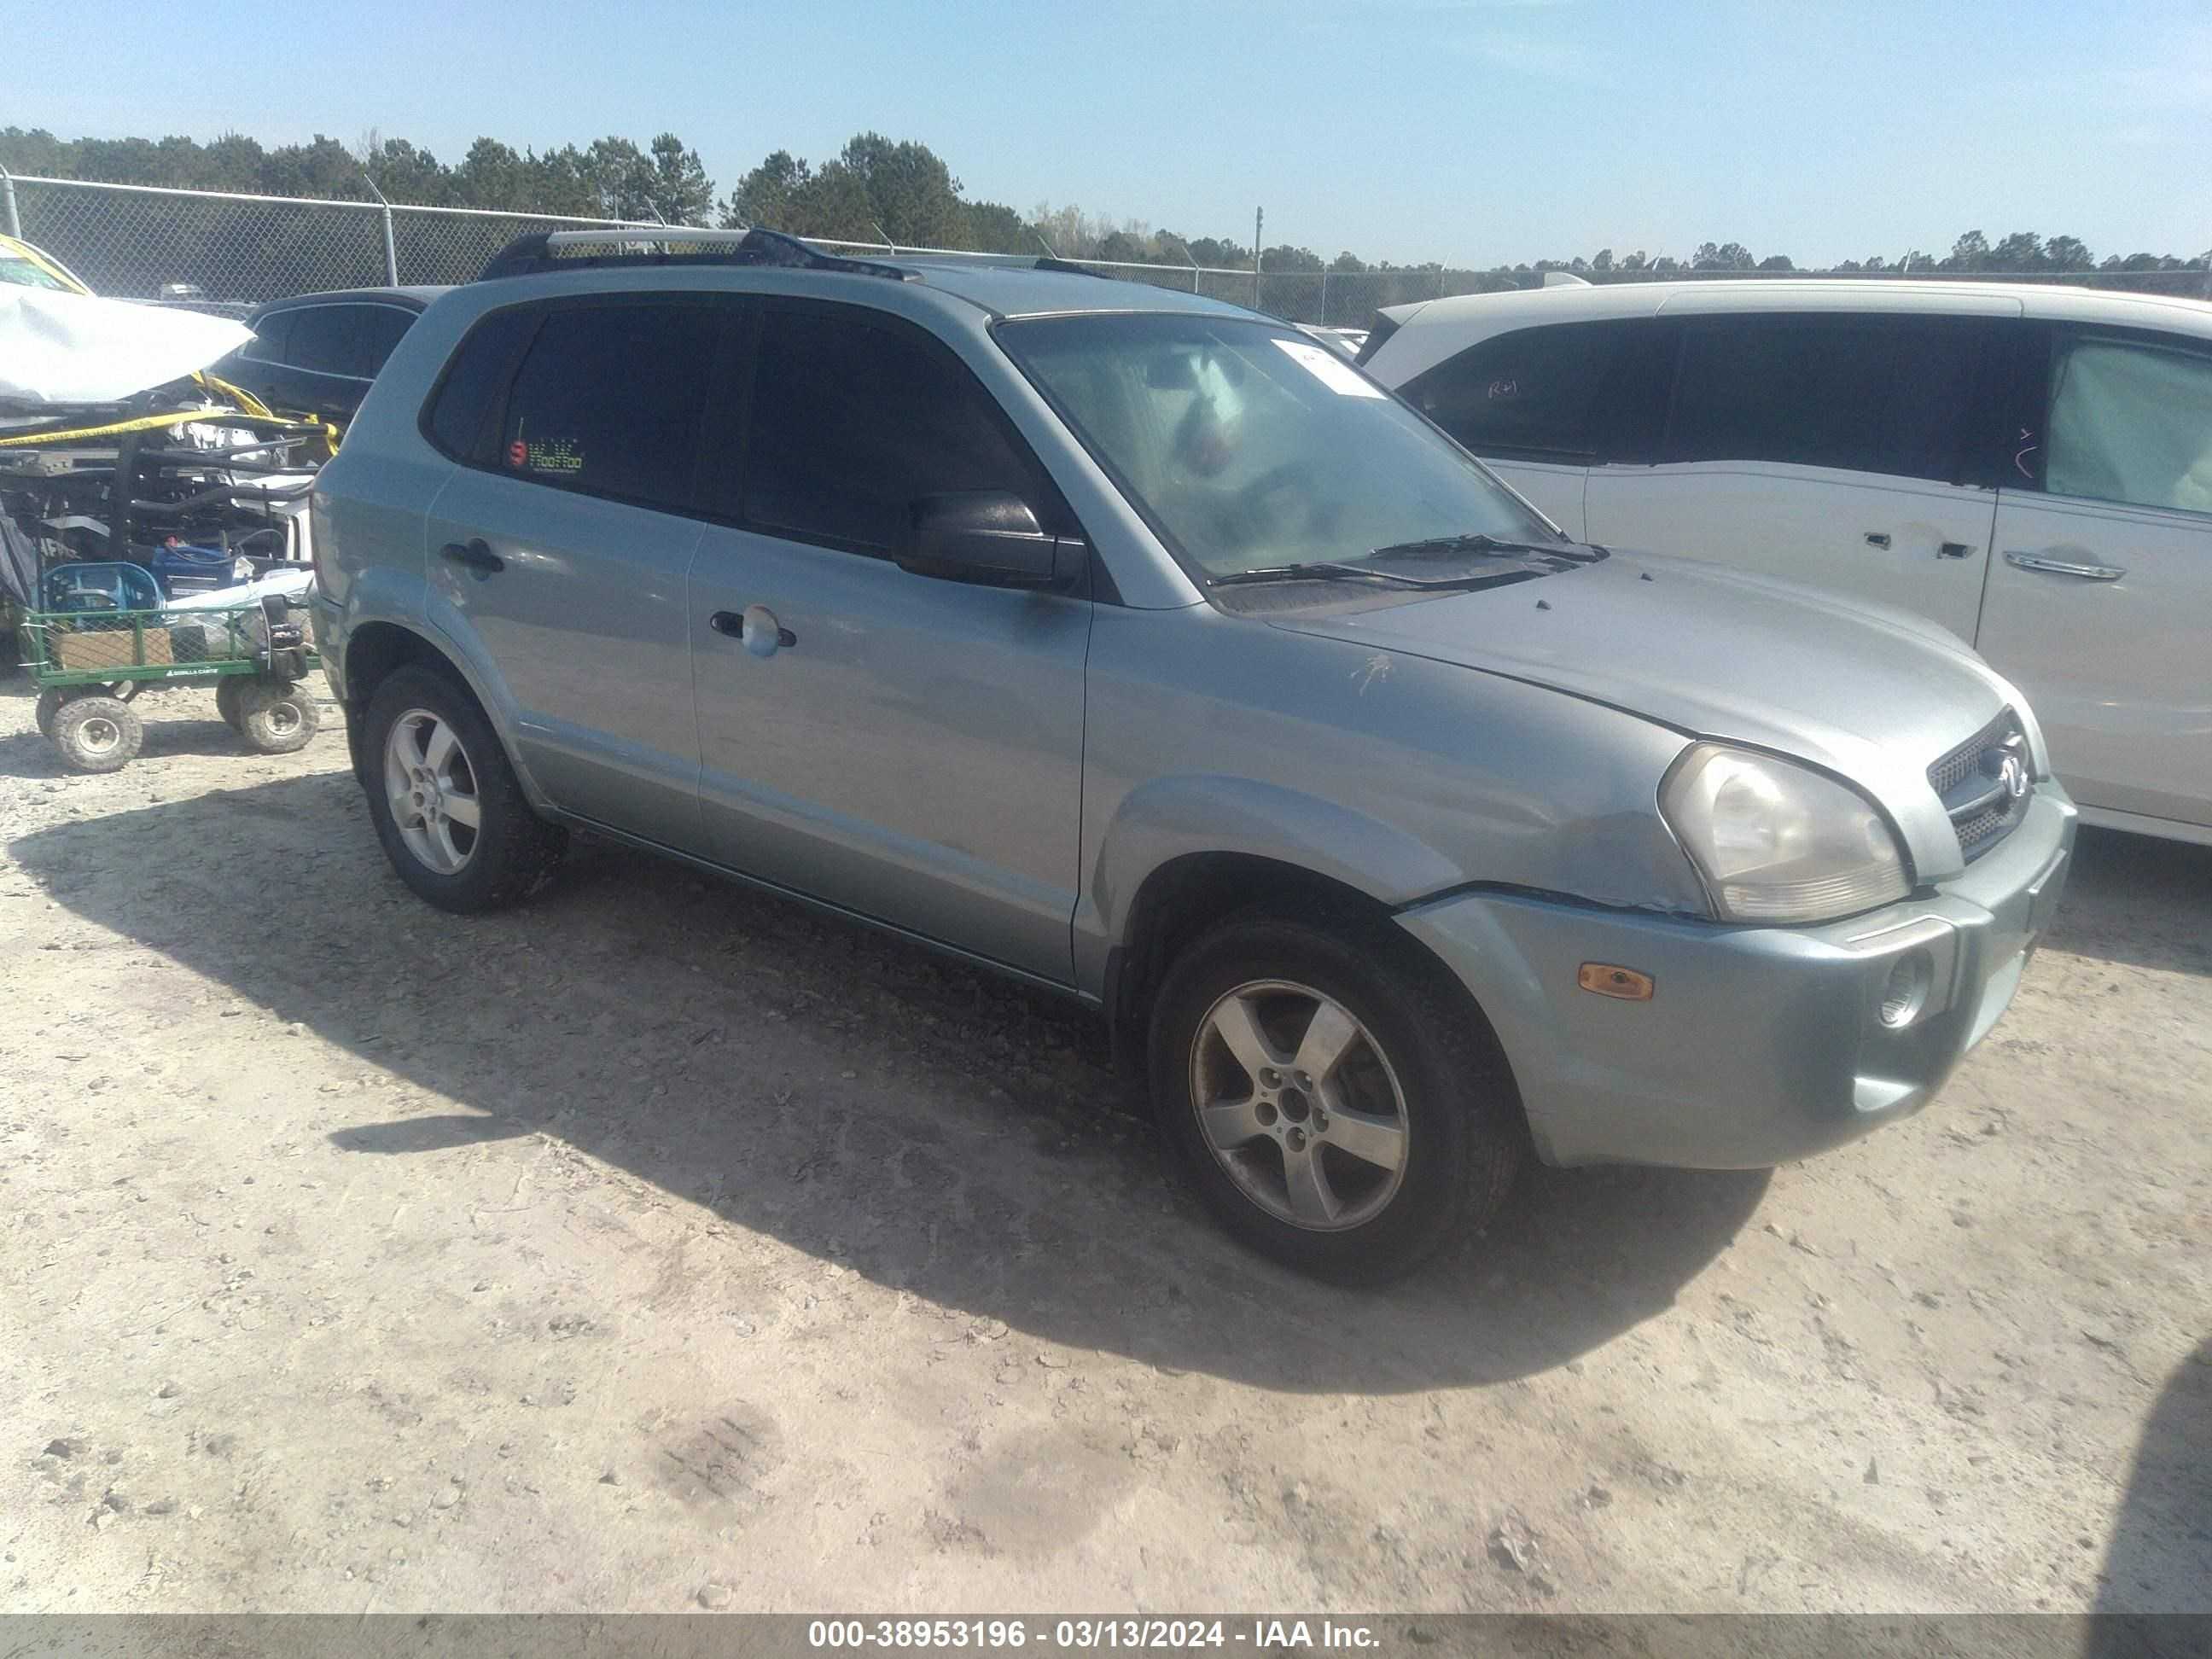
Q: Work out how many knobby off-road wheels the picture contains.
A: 4